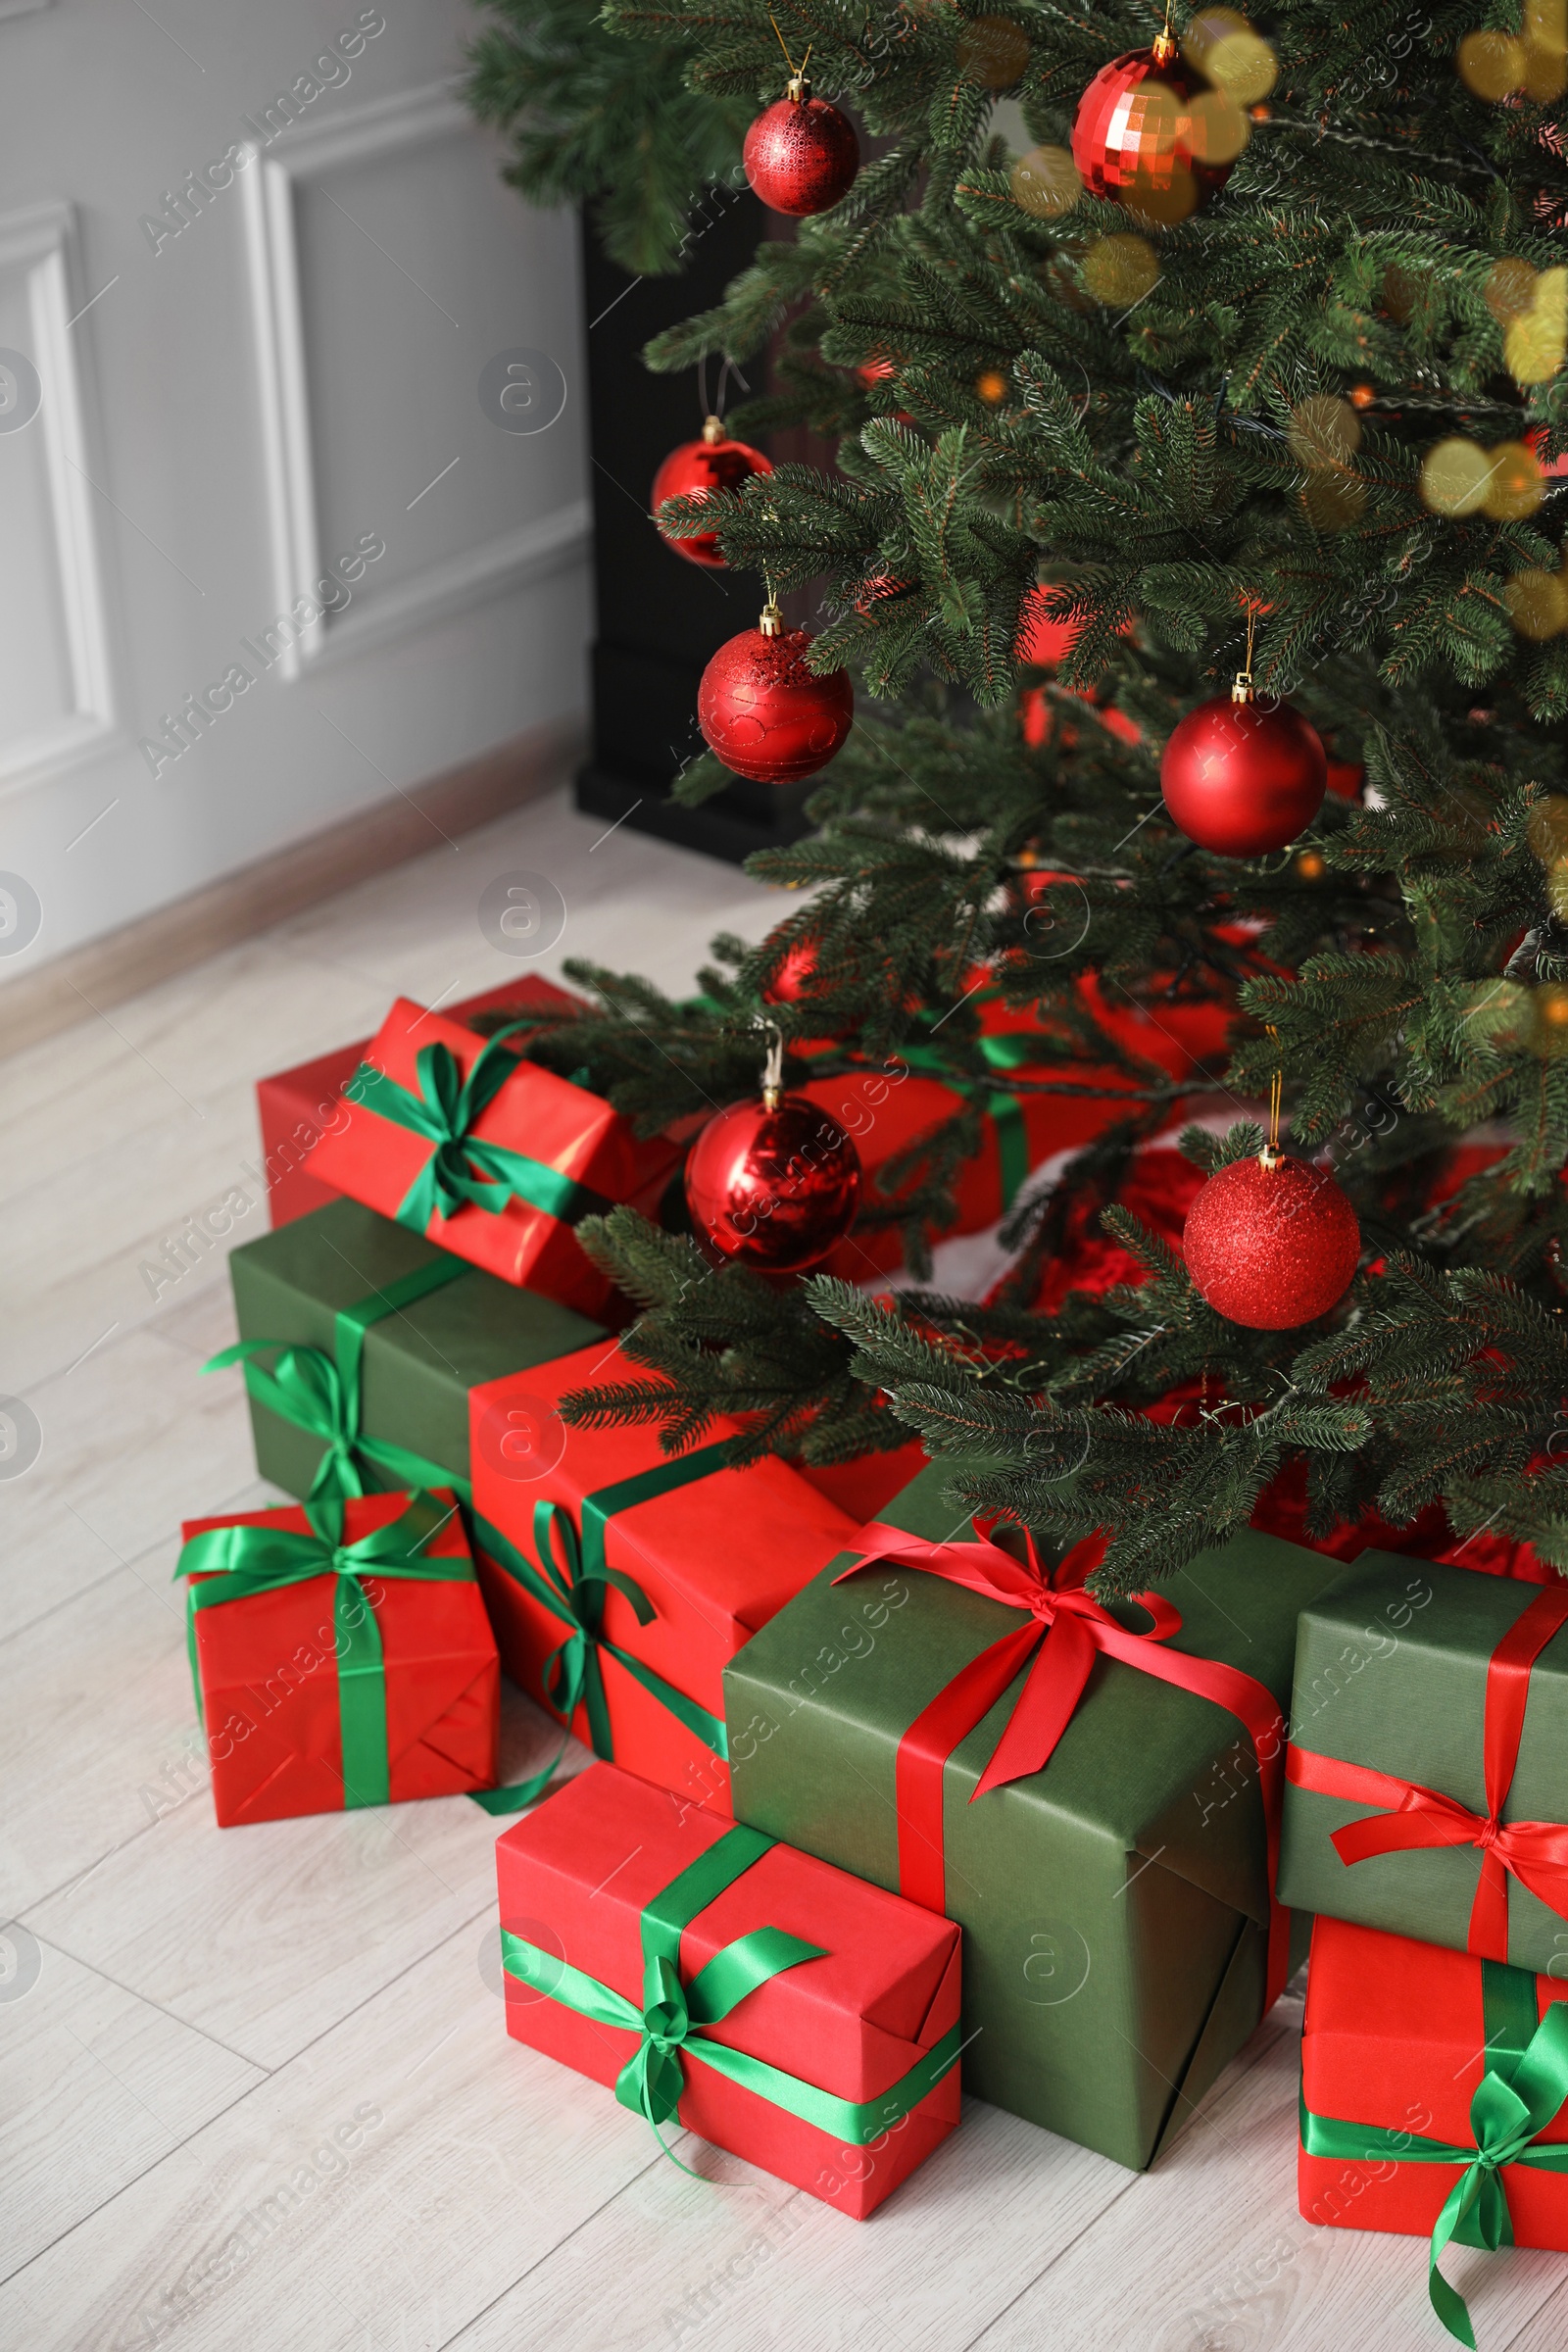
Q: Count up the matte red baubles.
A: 1